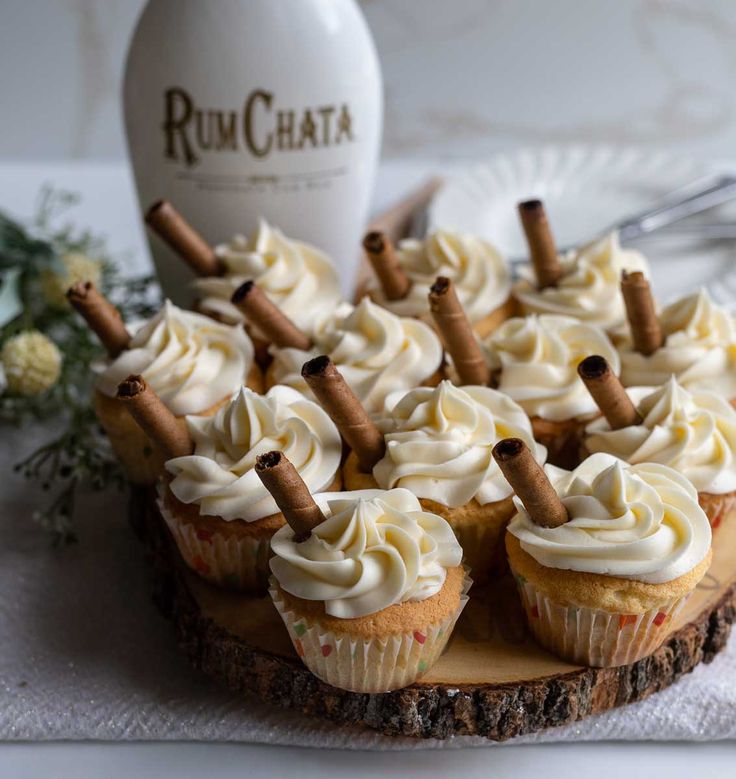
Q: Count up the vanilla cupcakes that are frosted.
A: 12